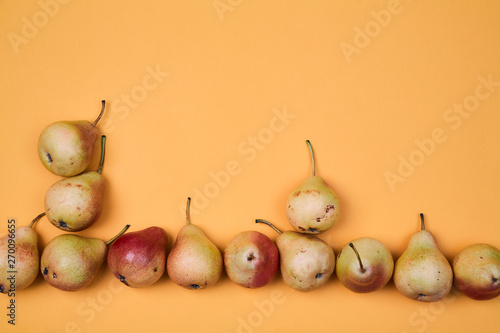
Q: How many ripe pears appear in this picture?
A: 12